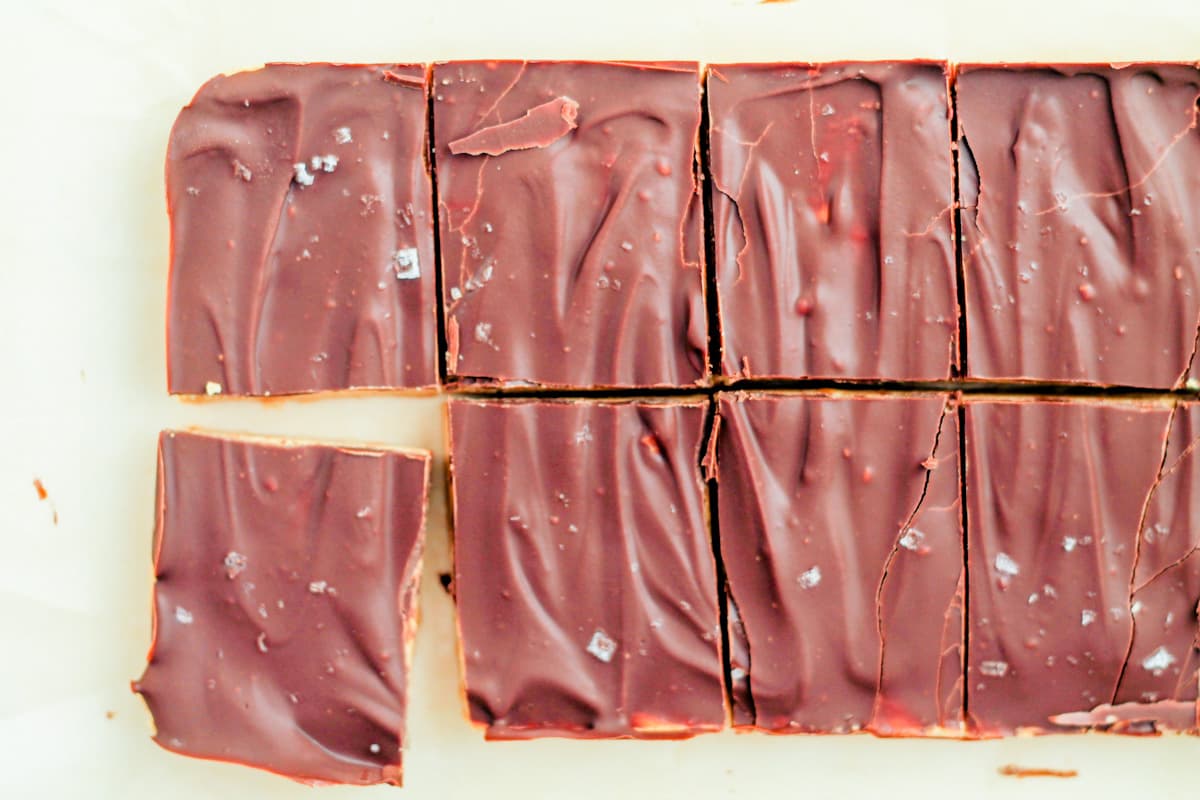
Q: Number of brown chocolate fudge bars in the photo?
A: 8